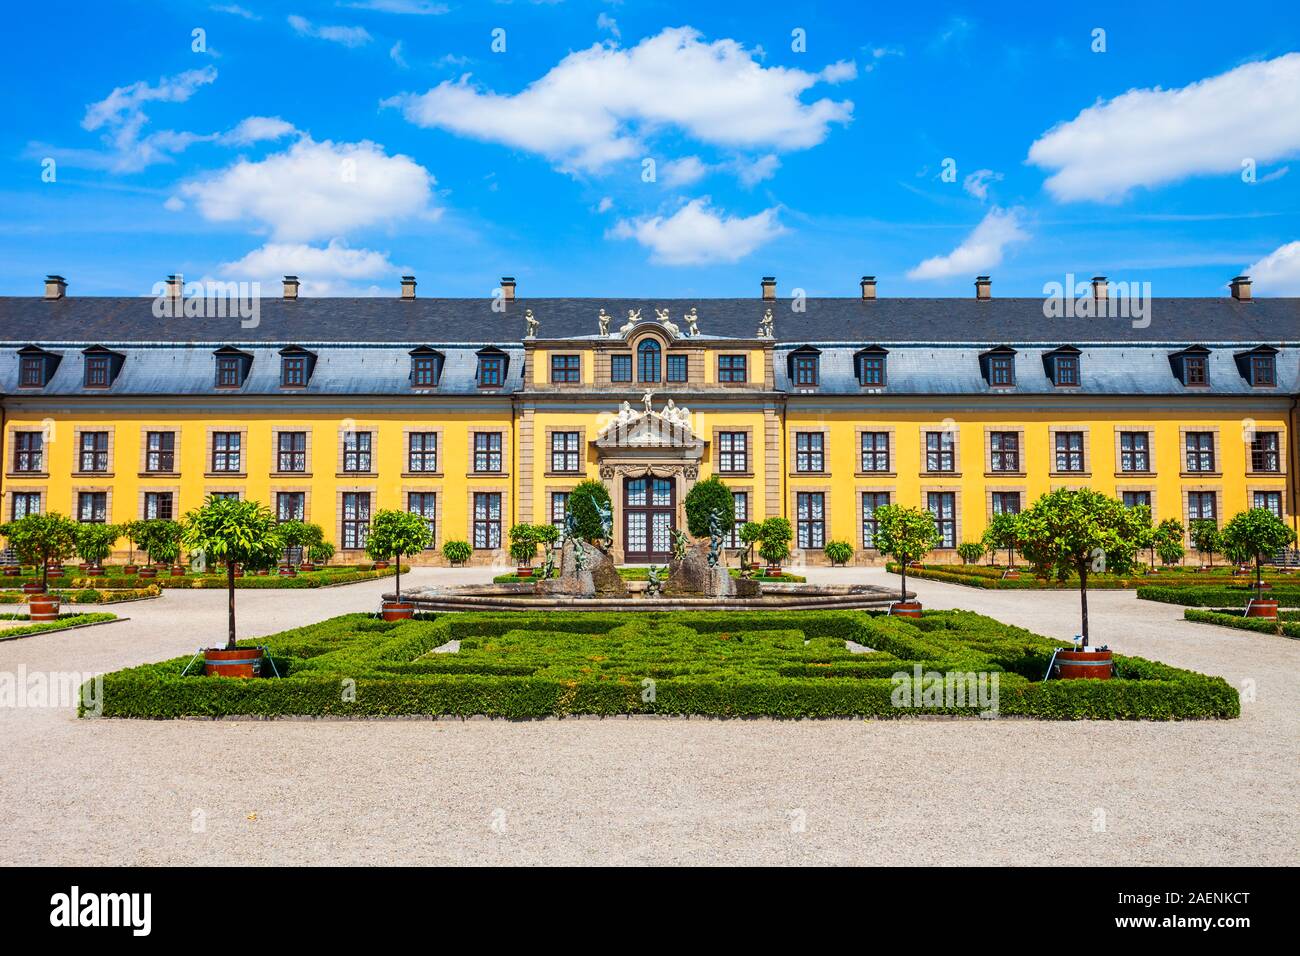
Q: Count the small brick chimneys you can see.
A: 10